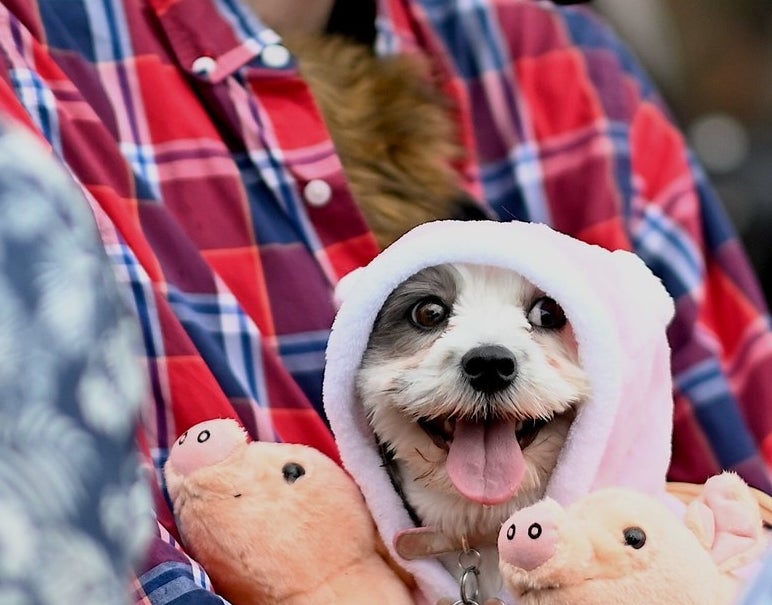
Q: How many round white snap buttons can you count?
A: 3